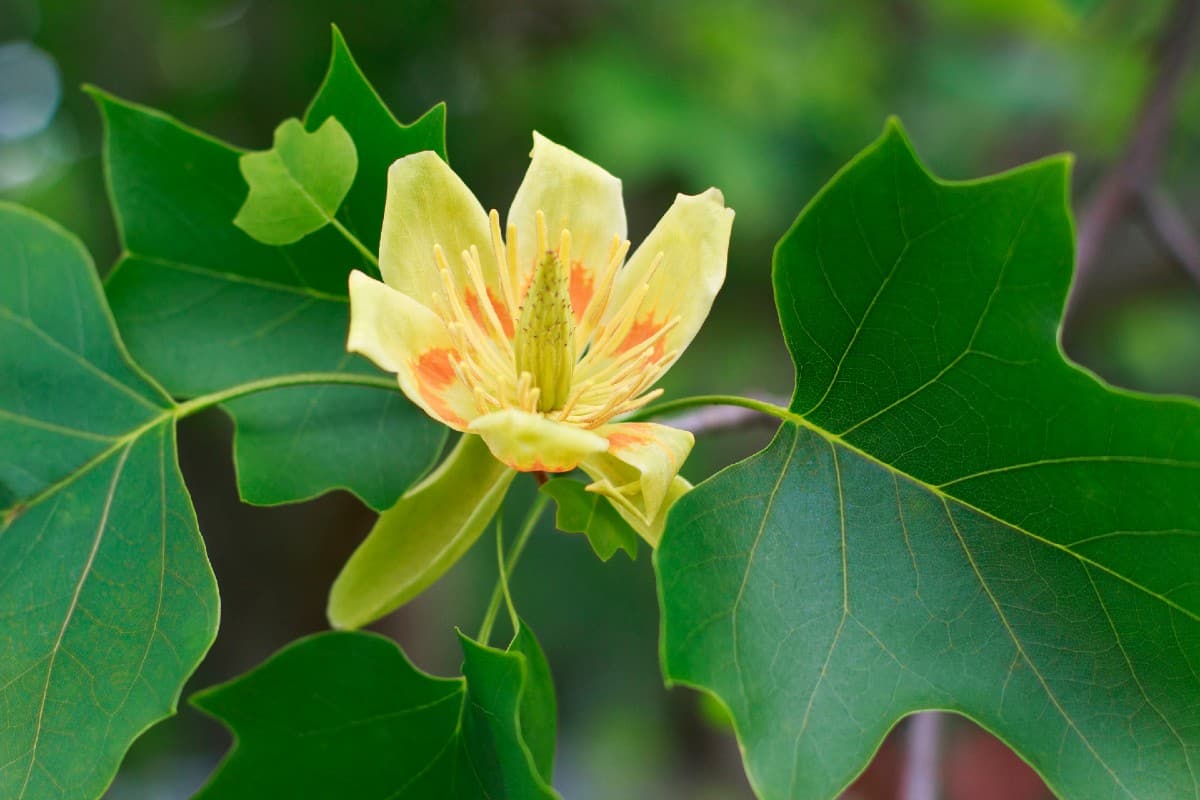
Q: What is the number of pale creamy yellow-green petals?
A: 6